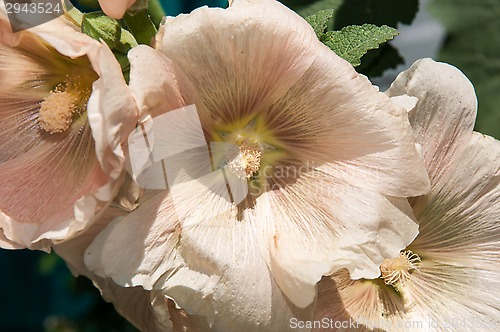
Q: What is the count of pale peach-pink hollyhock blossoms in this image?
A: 3